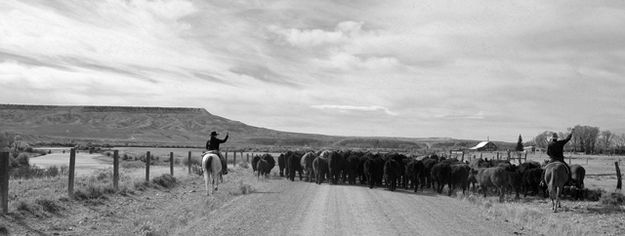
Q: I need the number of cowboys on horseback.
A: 2